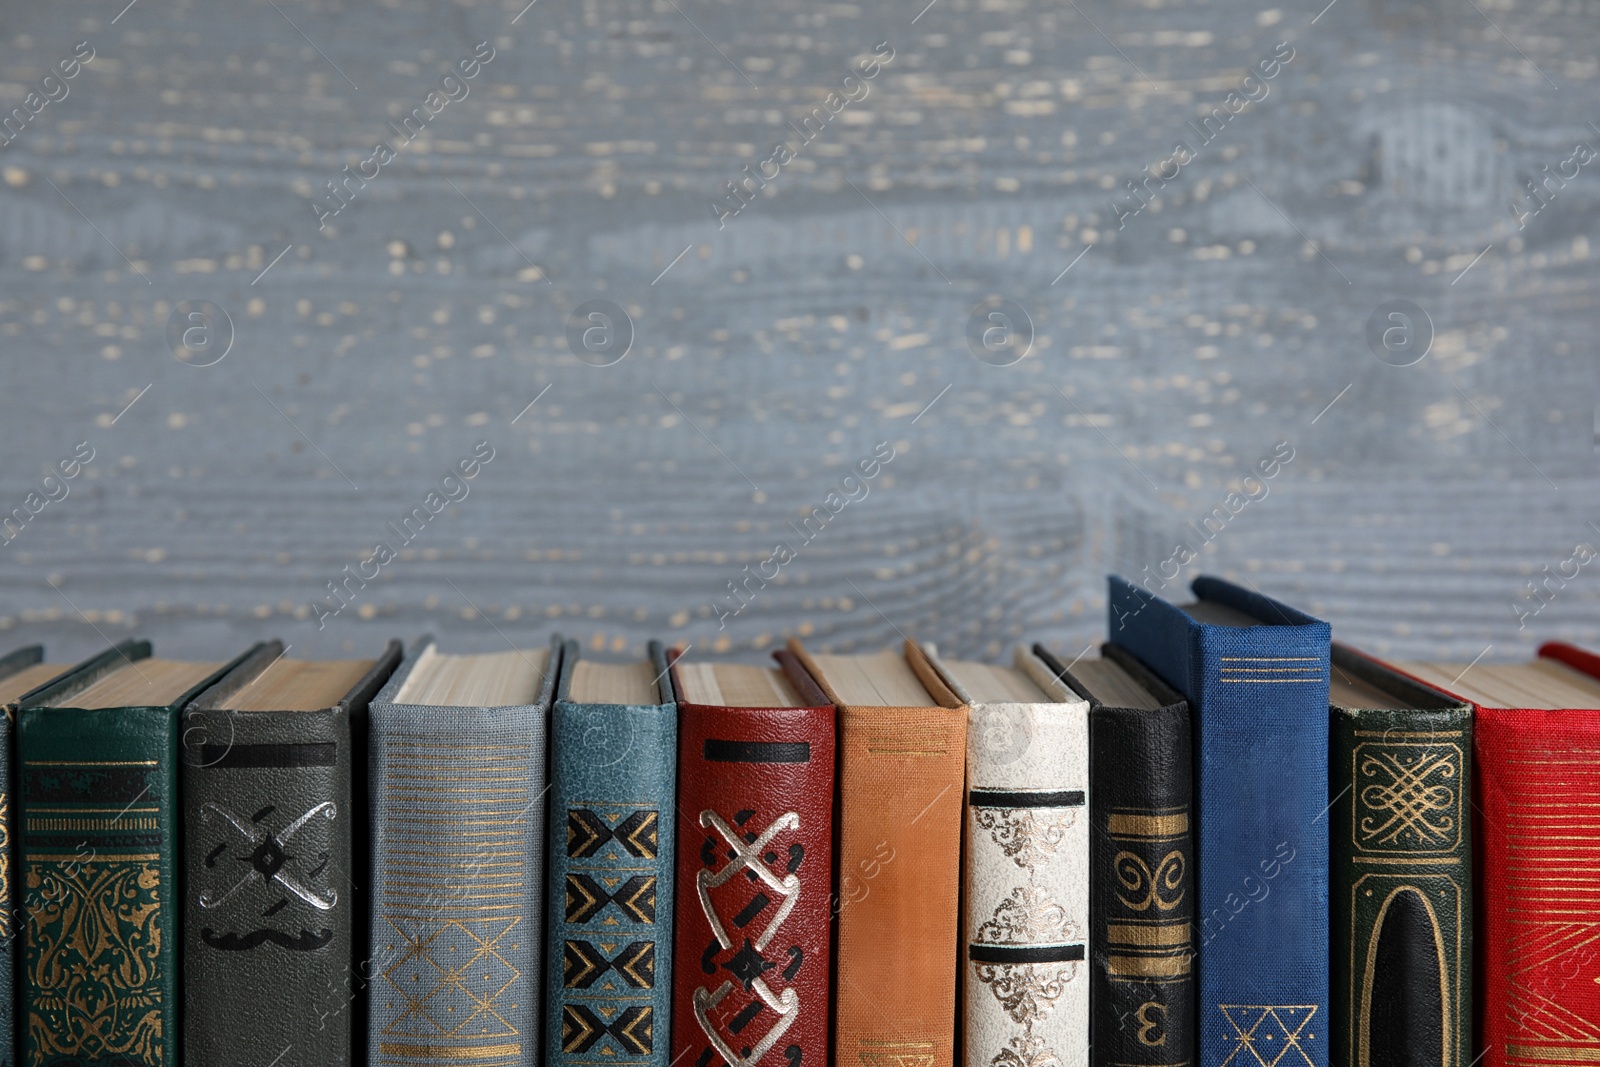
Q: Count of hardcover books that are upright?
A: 12